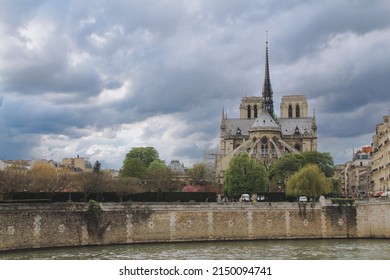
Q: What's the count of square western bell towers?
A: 2